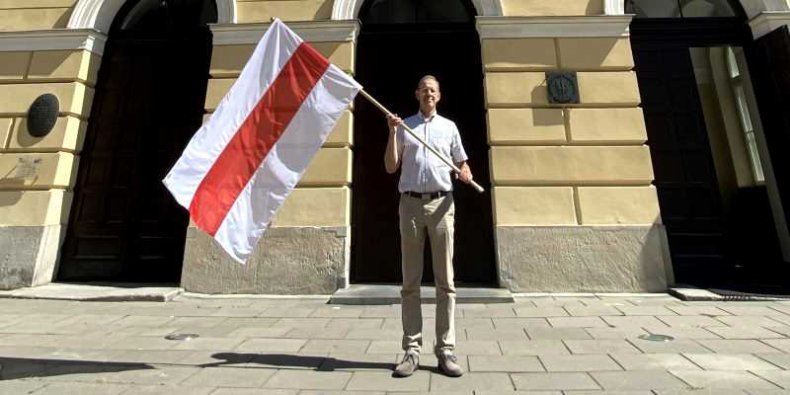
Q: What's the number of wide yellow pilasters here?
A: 3